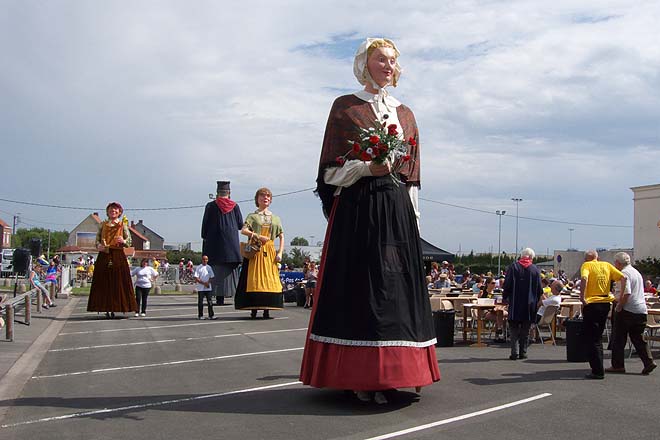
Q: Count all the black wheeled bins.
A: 2